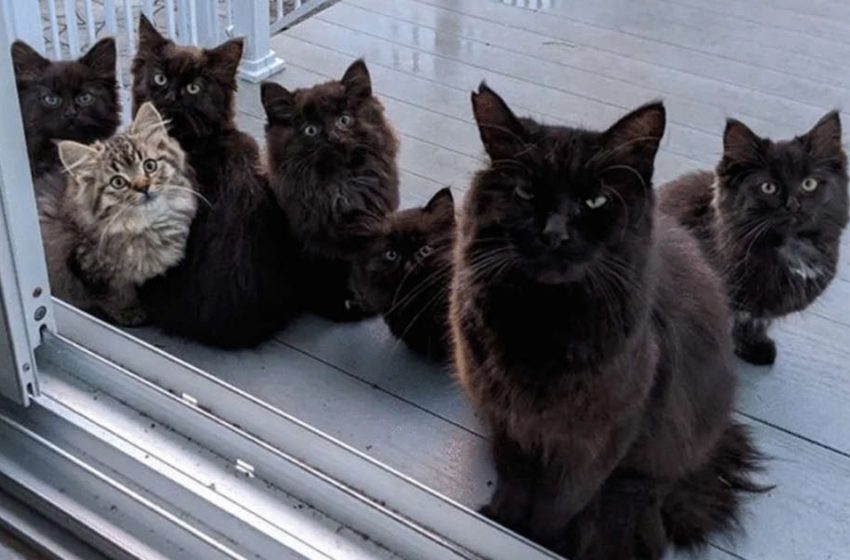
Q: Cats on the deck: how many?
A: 7